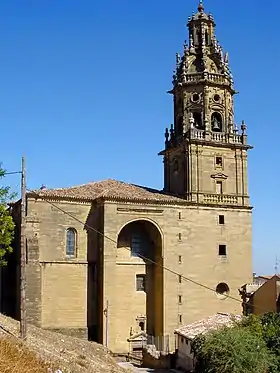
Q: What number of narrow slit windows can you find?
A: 6